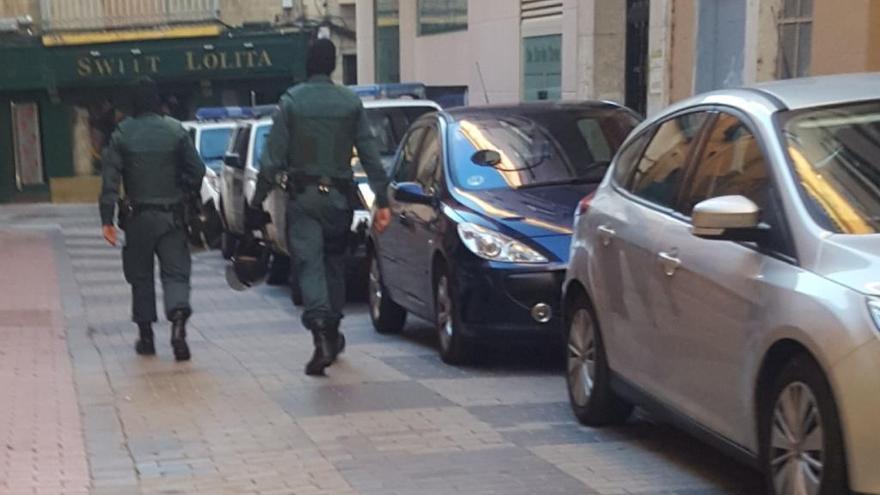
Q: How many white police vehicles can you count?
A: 3